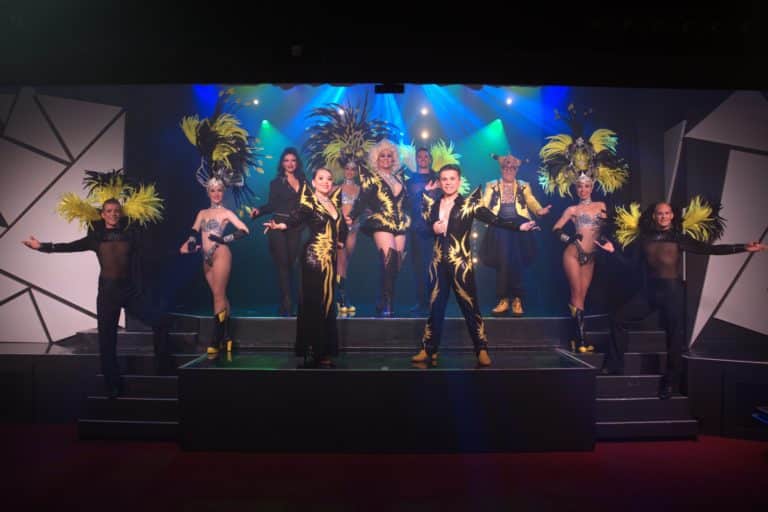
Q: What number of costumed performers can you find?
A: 11